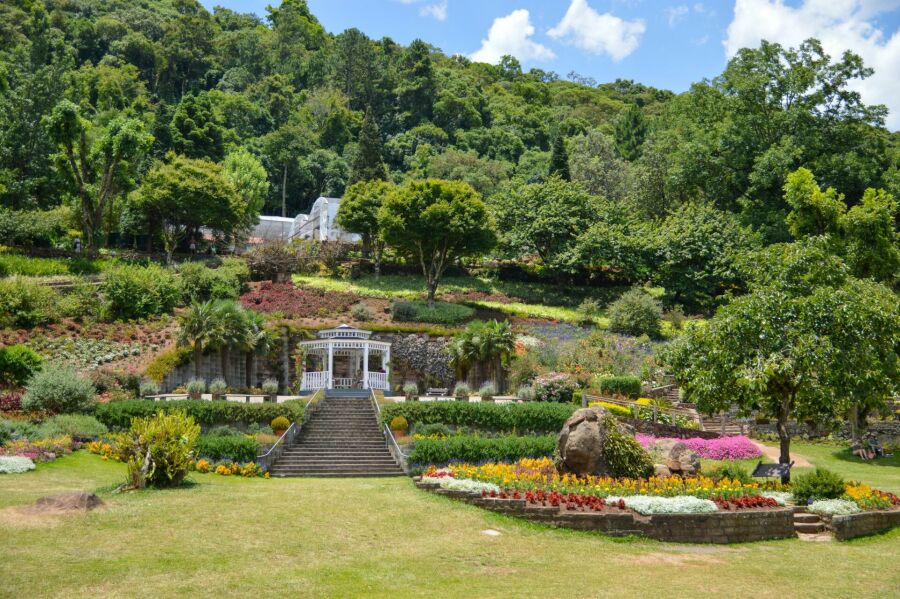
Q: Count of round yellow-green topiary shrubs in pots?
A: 2